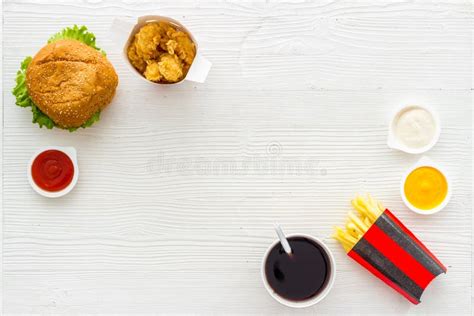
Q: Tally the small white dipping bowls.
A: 3